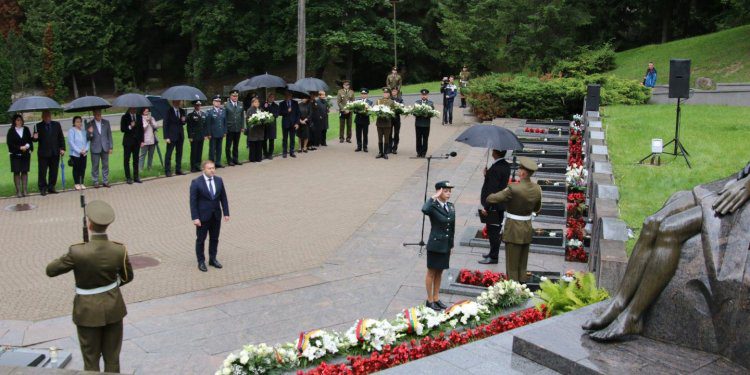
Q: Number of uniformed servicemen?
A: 13